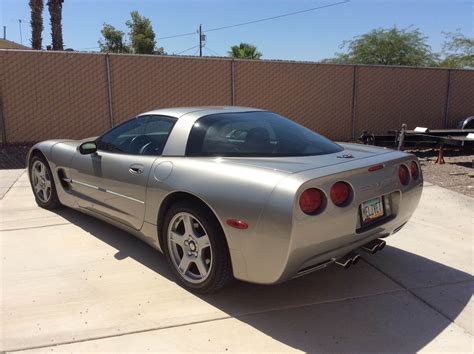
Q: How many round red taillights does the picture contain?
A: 4